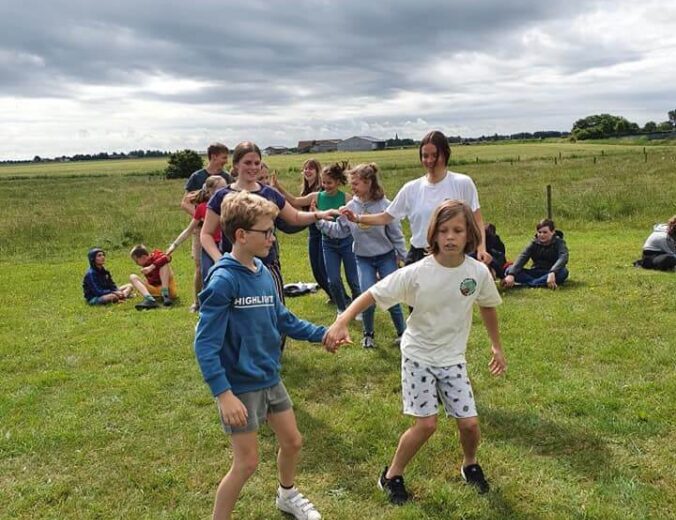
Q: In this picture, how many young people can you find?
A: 15